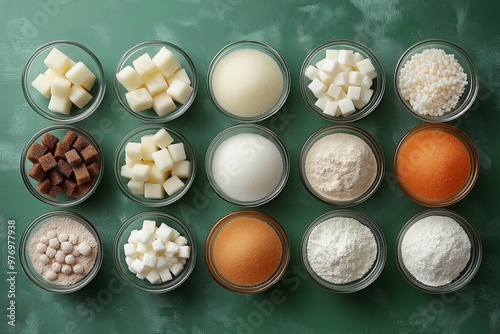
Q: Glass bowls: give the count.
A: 15